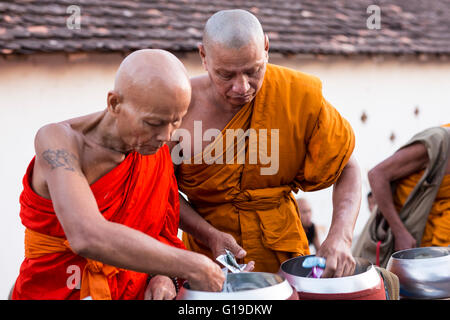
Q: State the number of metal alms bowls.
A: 3